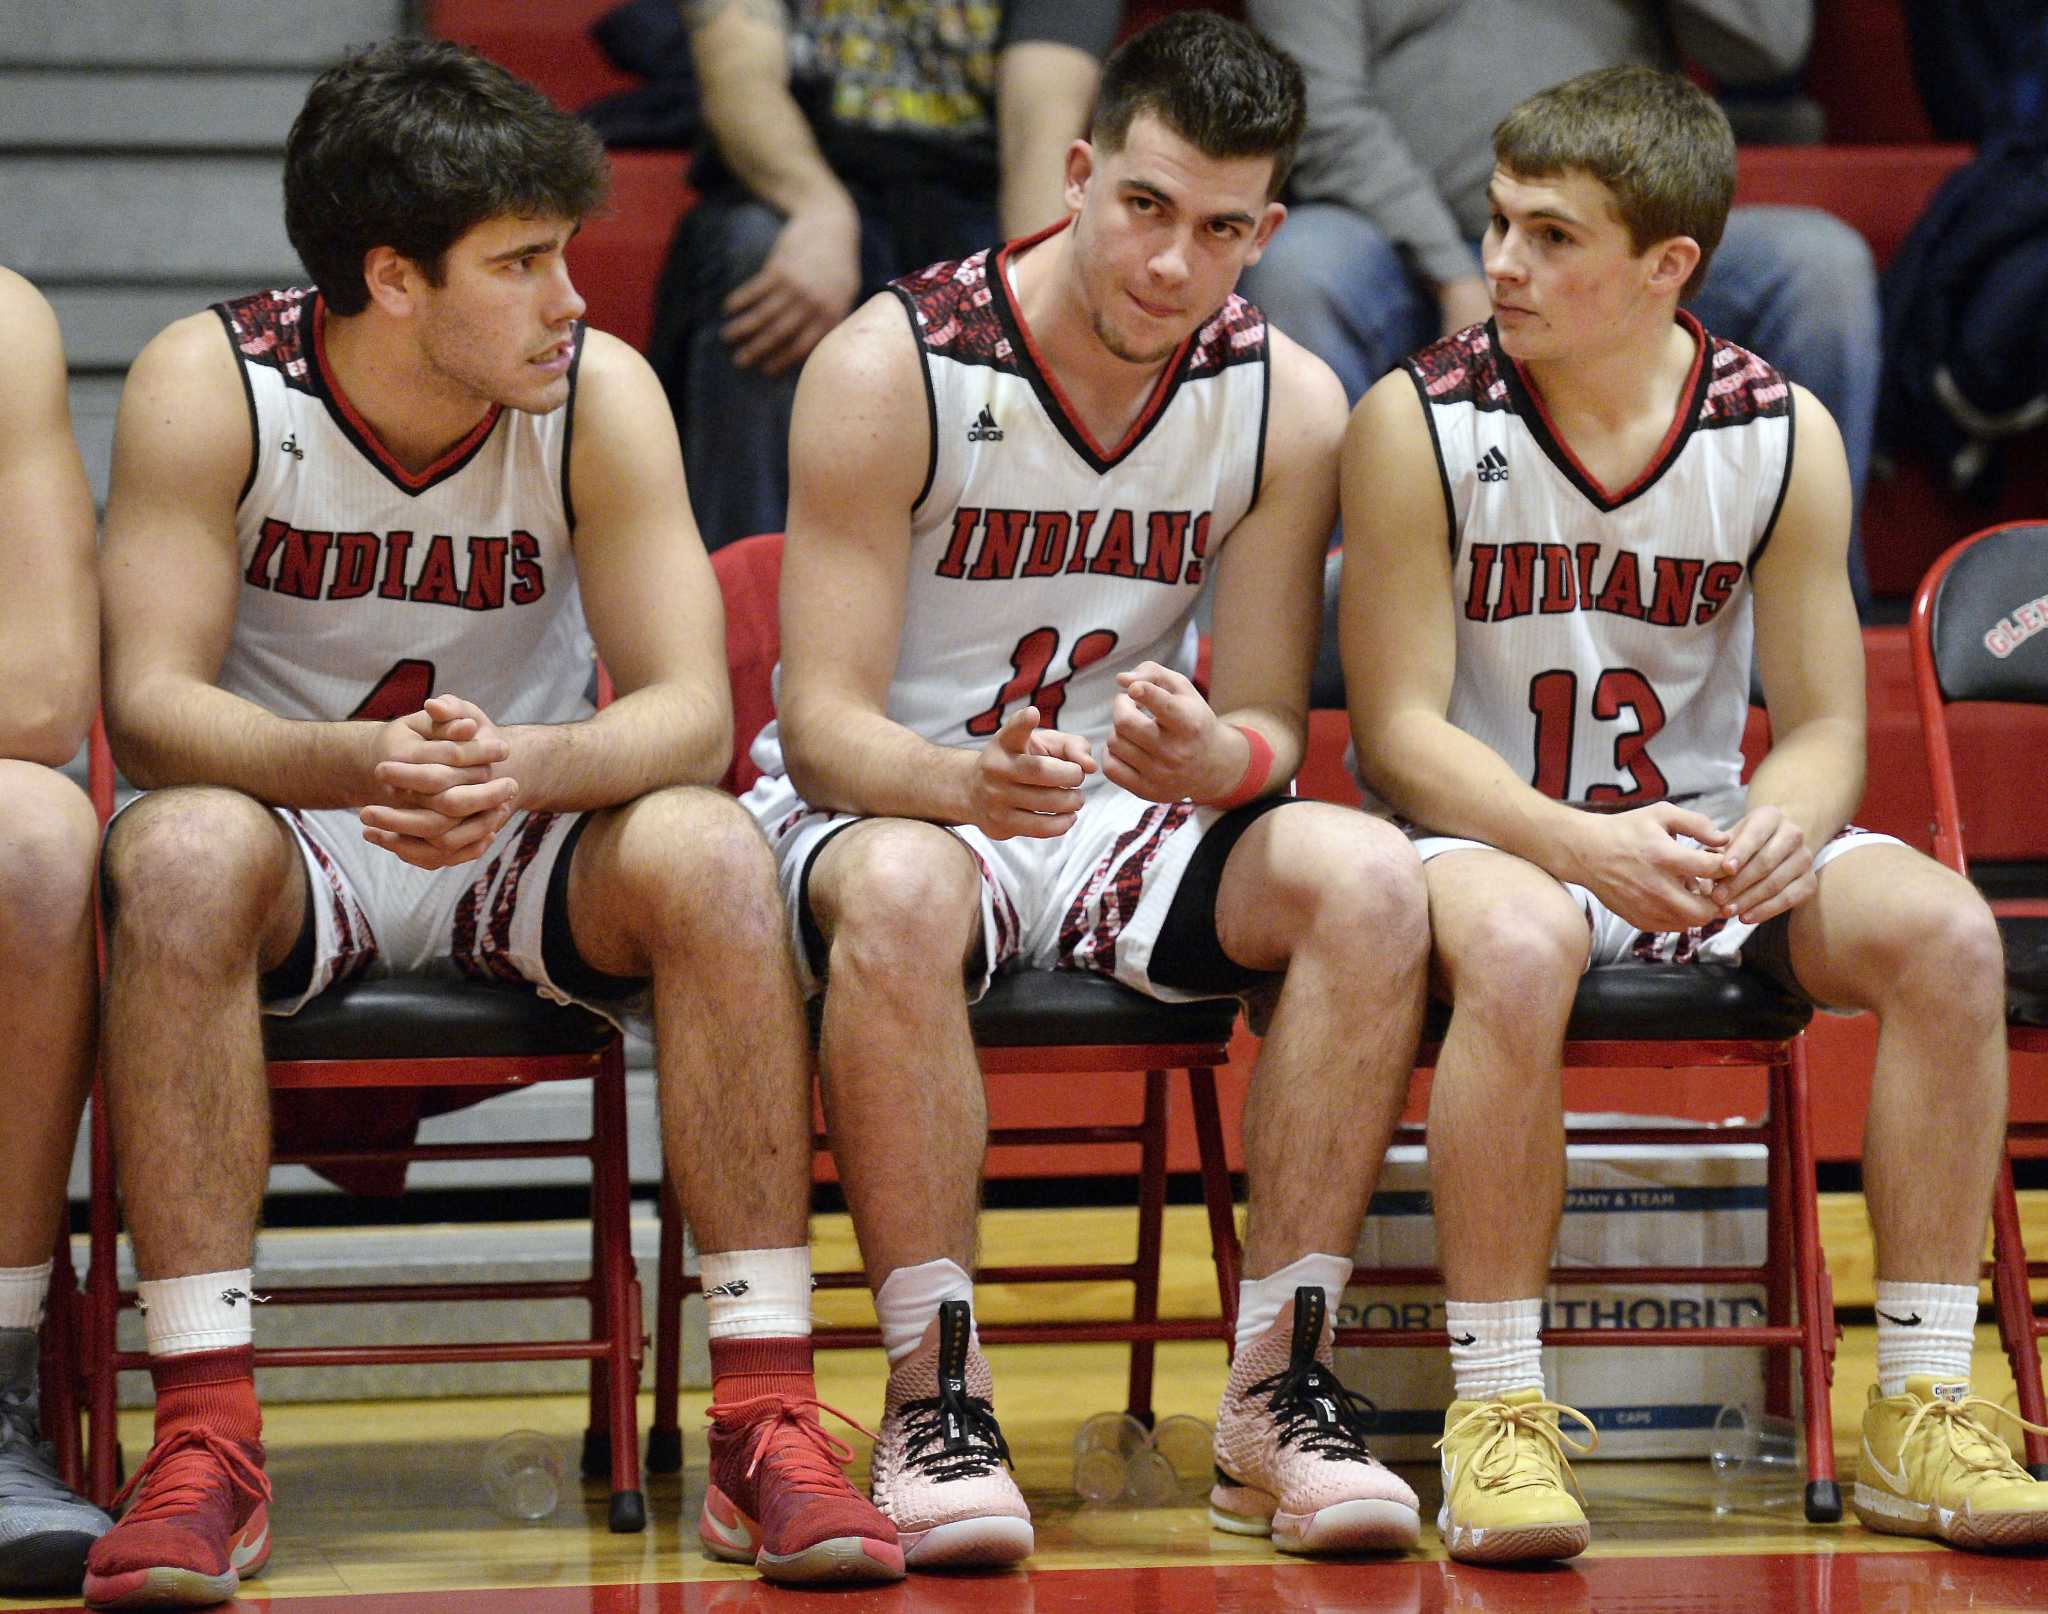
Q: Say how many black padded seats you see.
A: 4